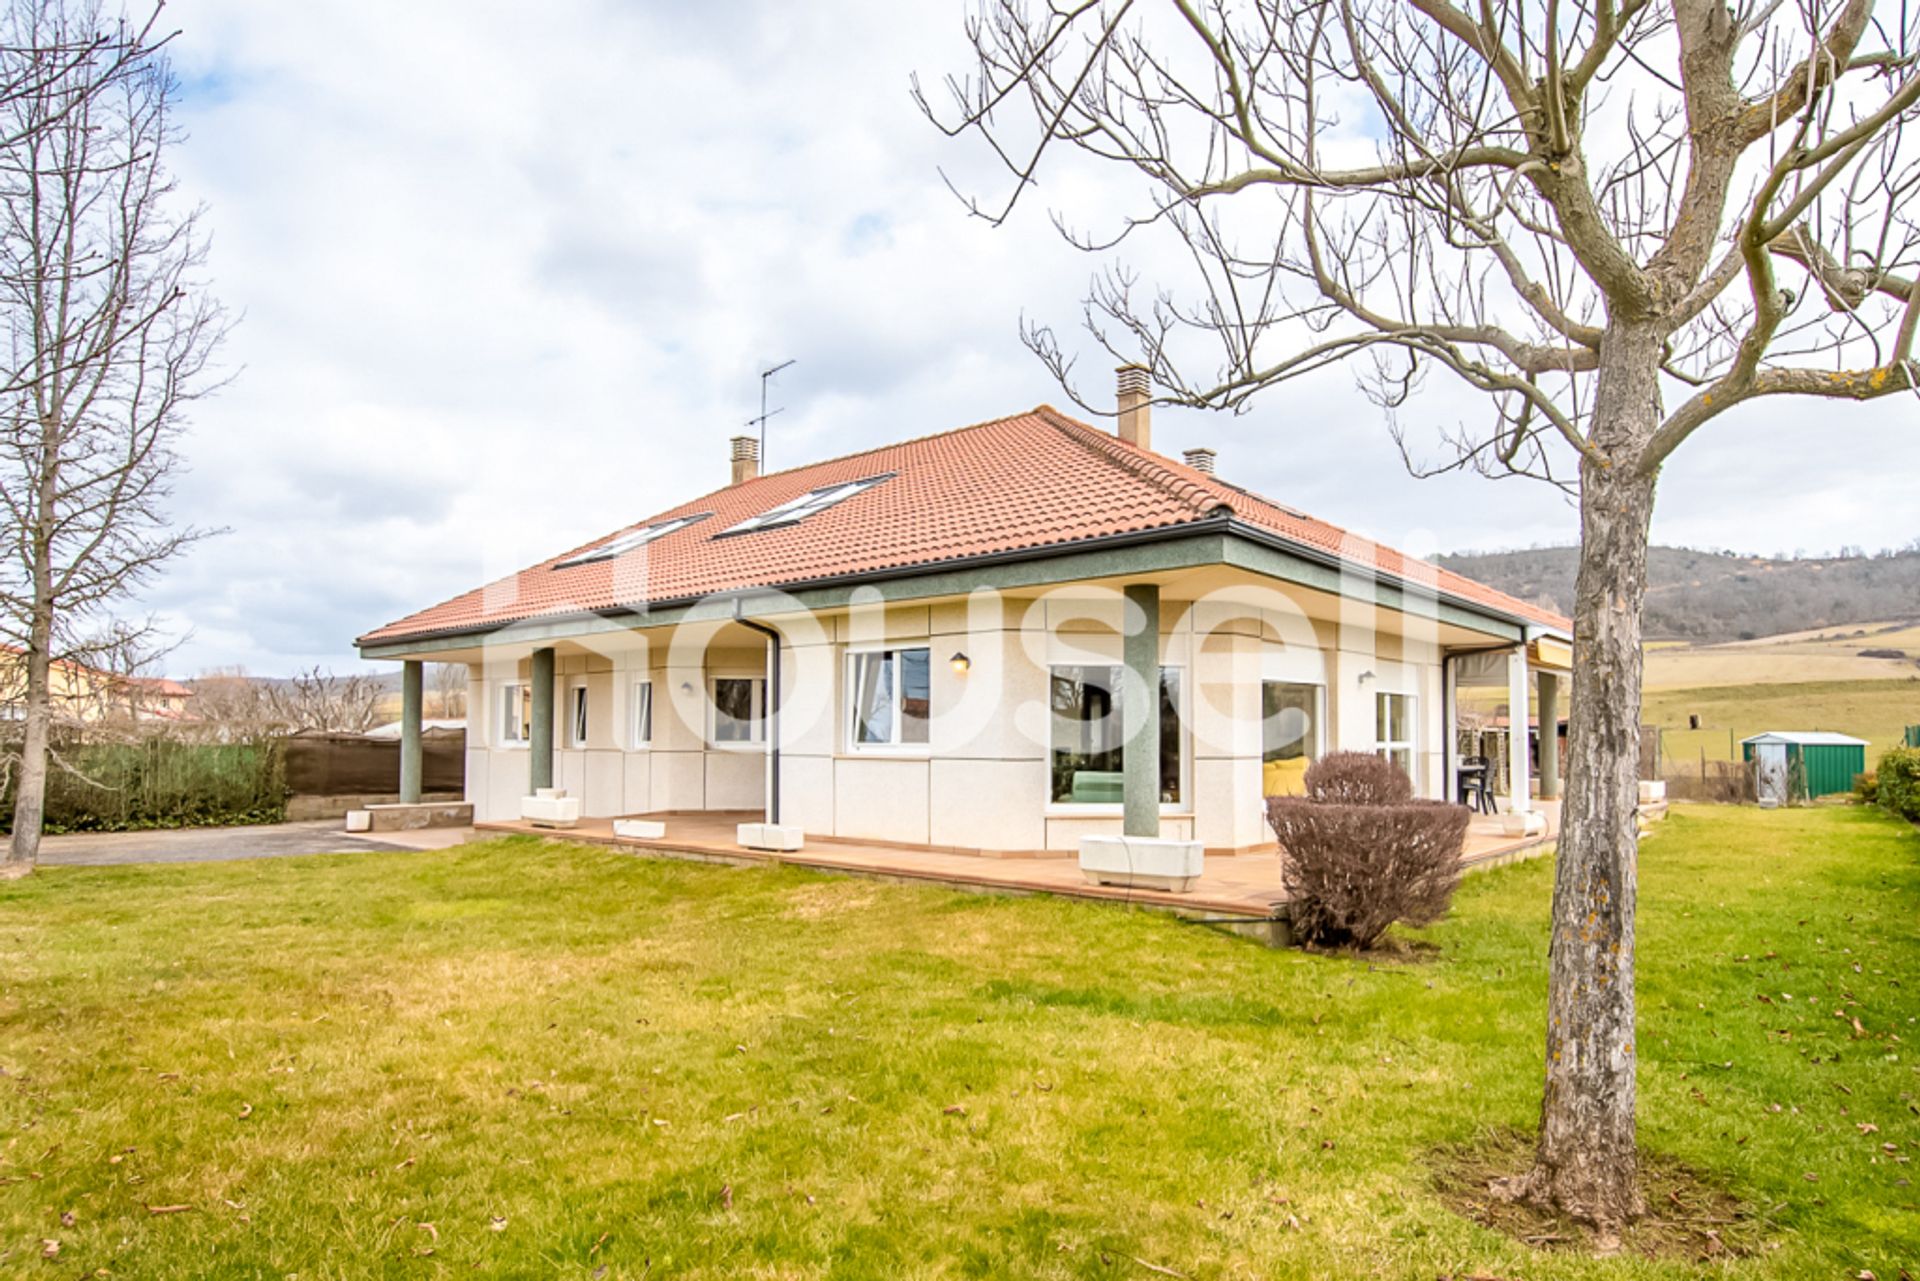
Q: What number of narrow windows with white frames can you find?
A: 2